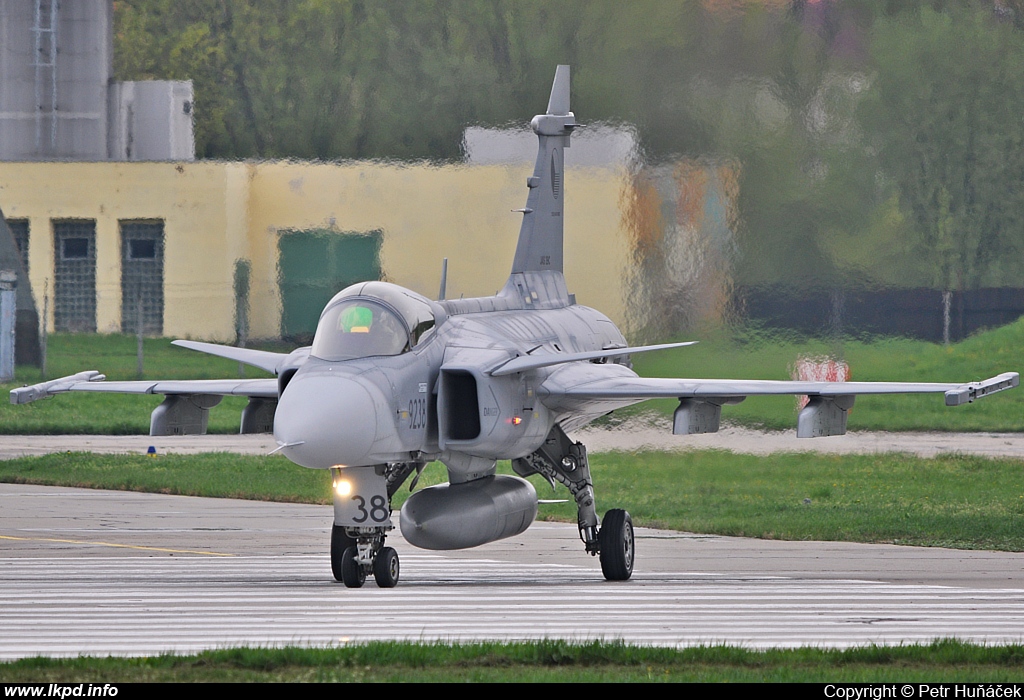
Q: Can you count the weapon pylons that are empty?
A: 4